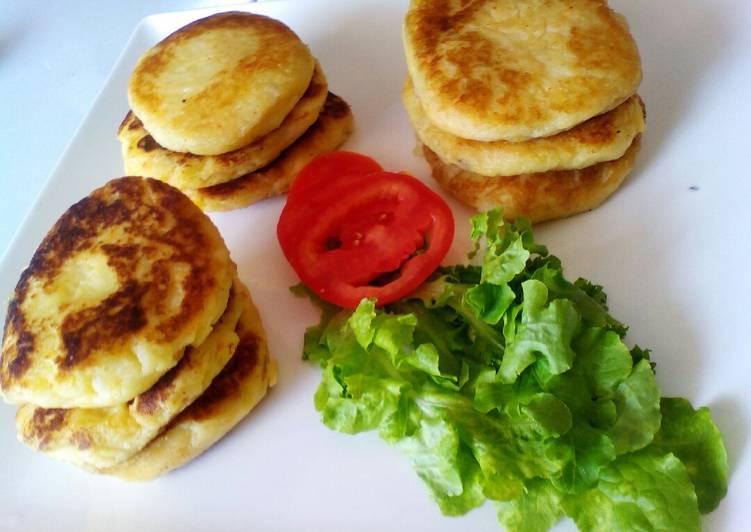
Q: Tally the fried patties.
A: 9